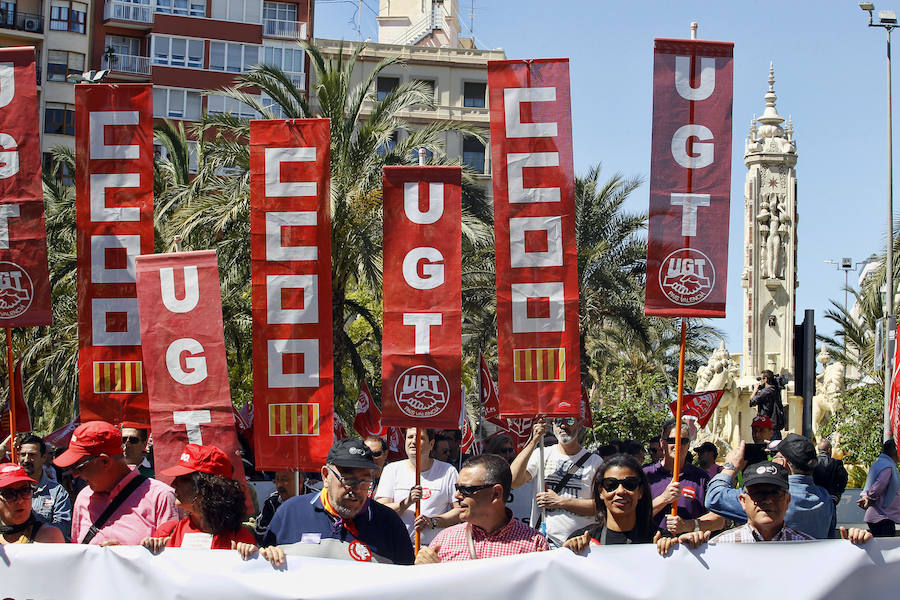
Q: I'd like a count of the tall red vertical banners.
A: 7